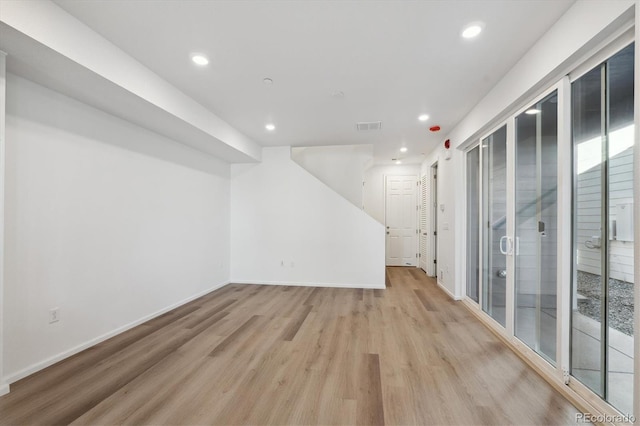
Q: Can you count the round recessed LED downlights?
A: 6